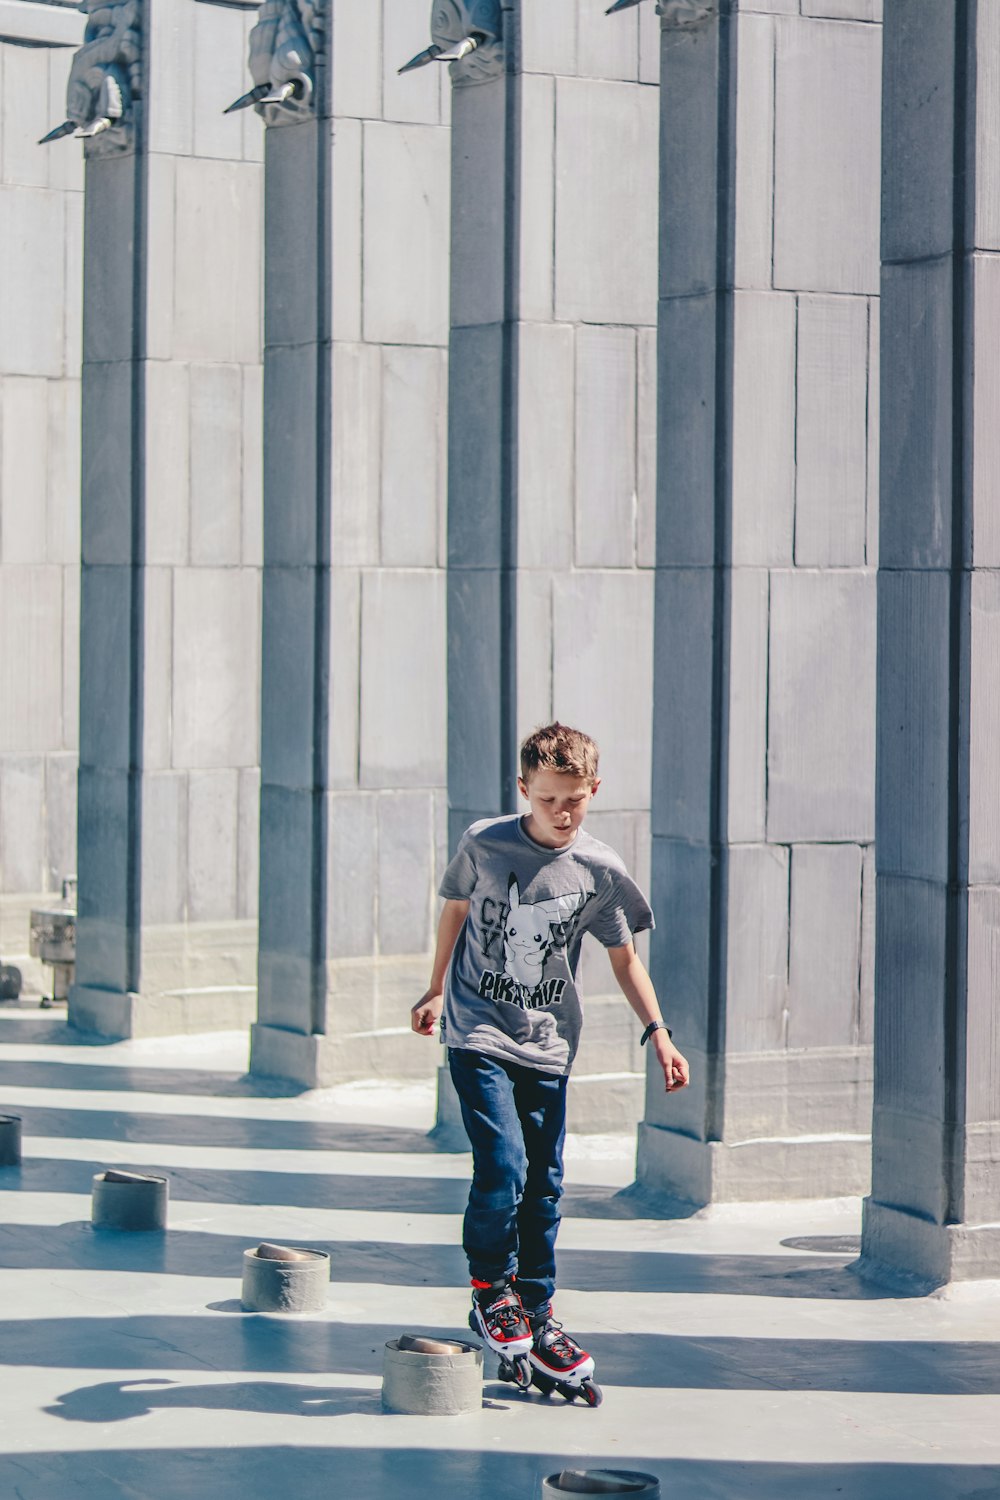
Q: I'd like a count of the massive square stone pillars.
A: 5